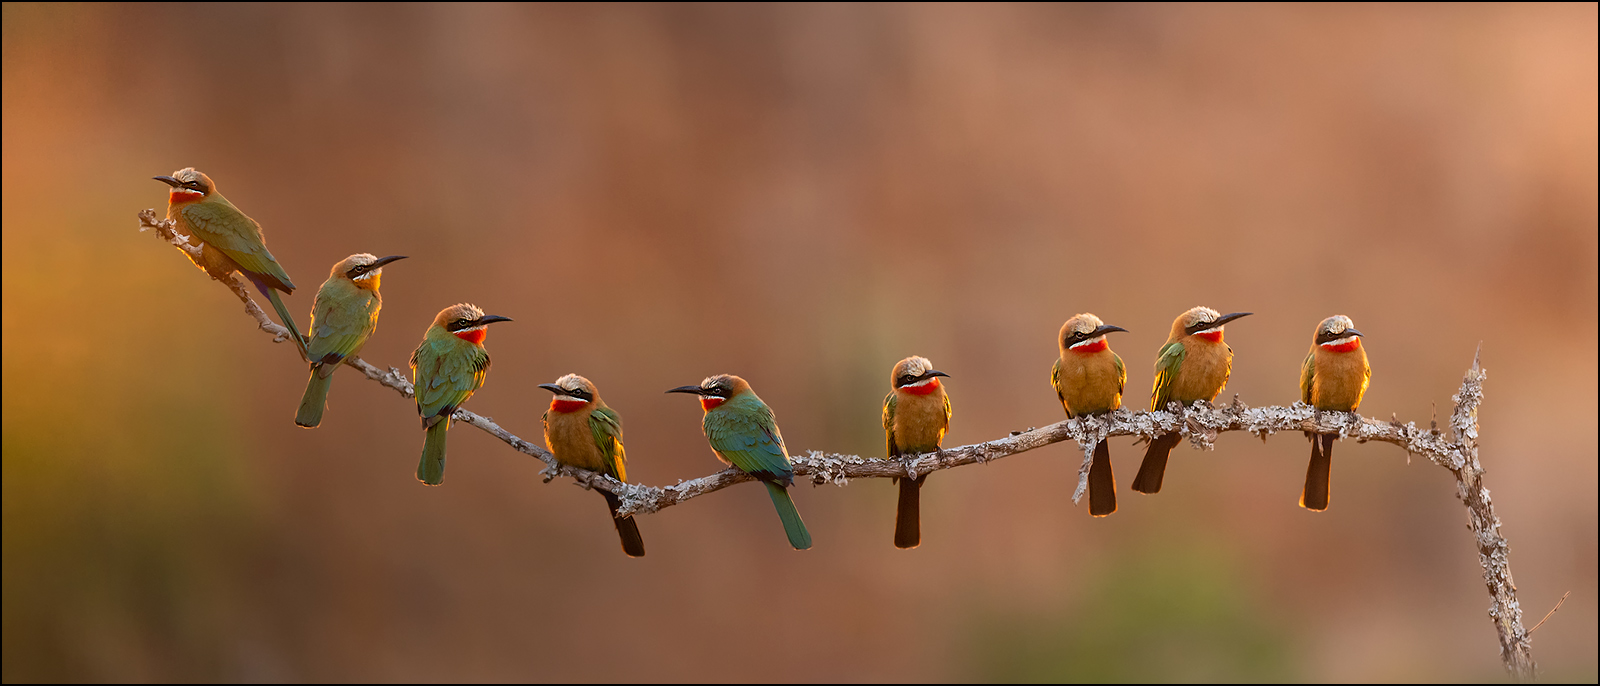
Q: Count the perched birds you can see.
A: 9